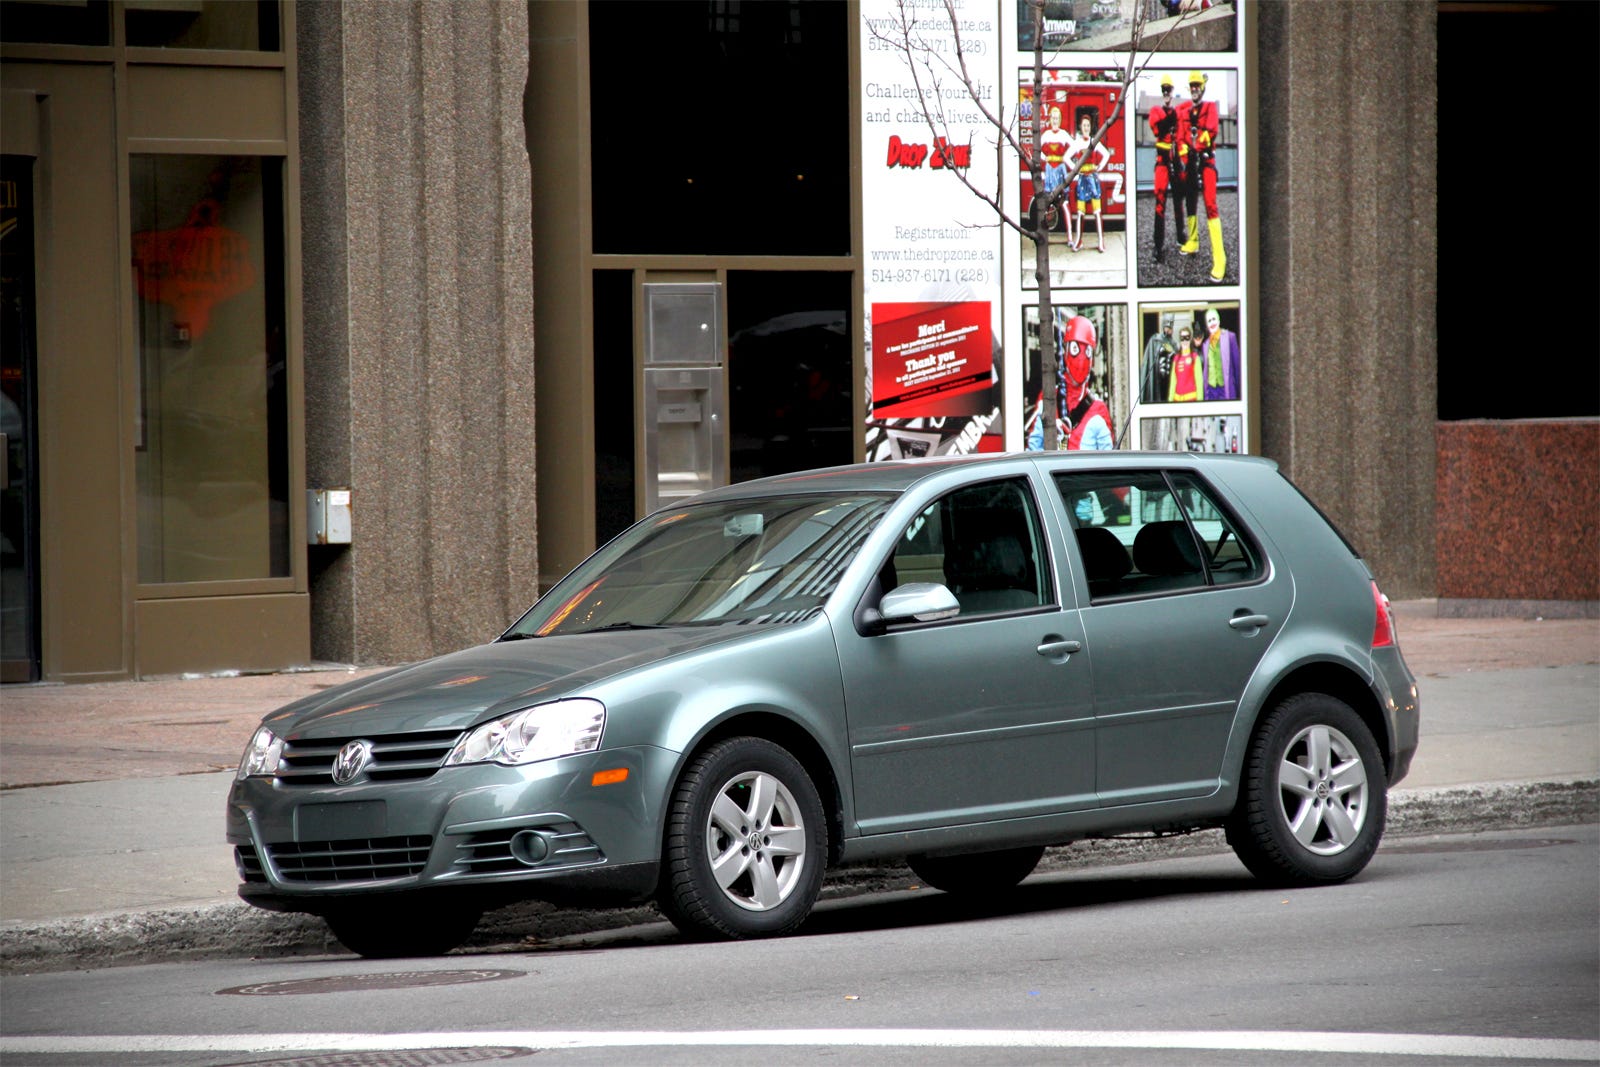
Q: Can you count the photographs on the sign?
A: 6